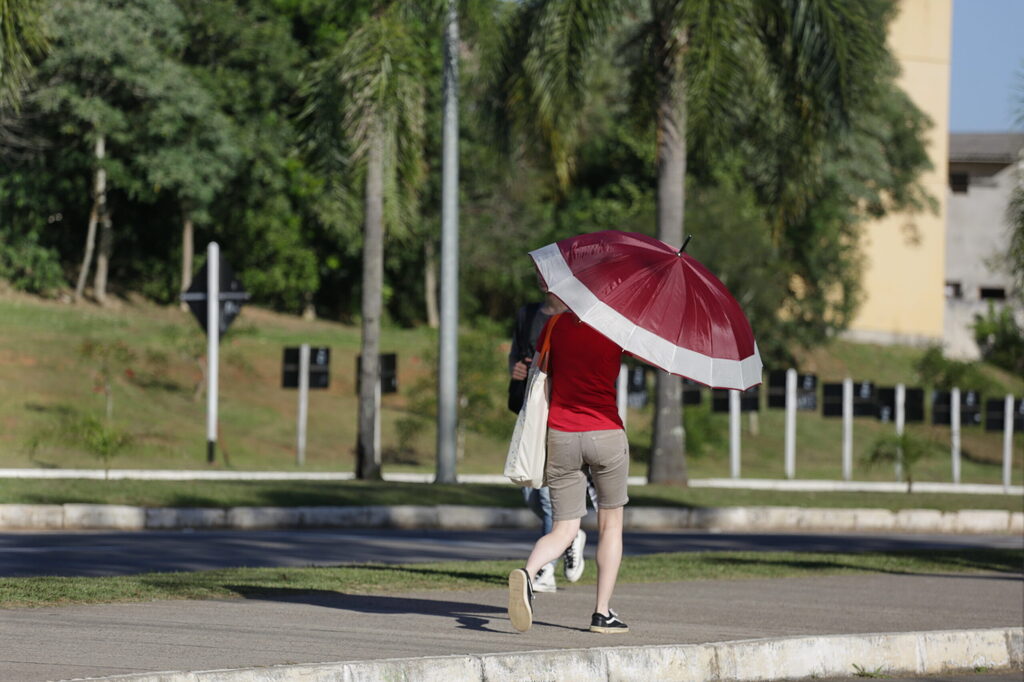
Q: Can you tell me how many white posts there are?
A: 10